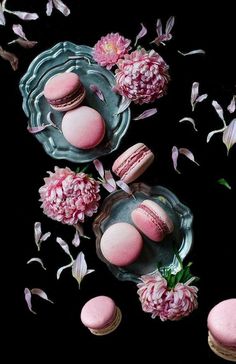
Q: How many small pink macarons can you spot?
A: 7